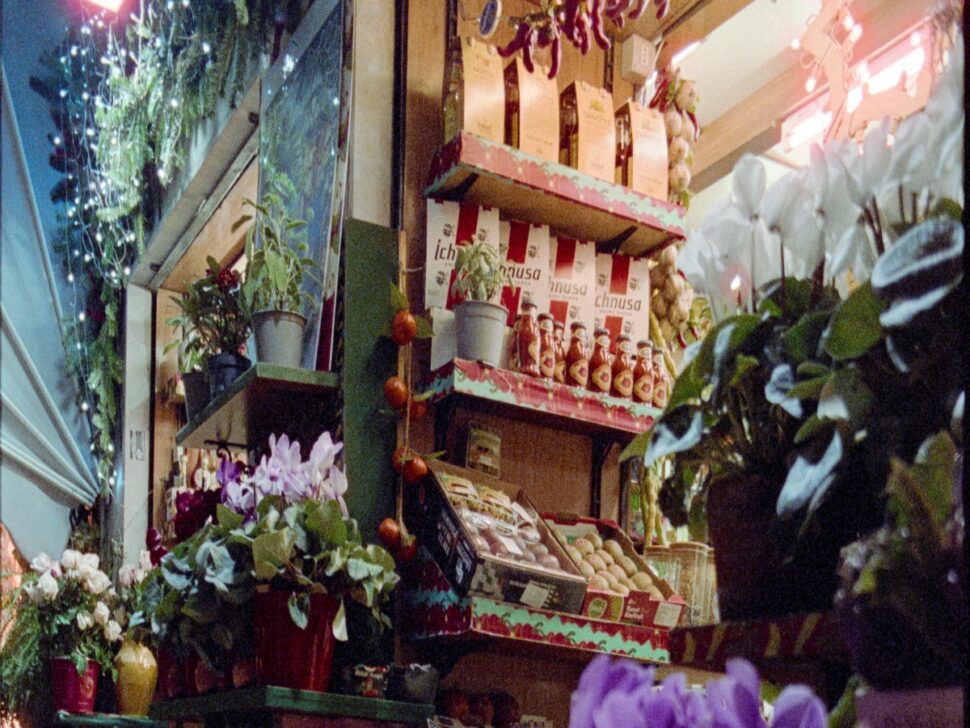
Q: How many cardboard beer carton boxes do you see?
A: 4